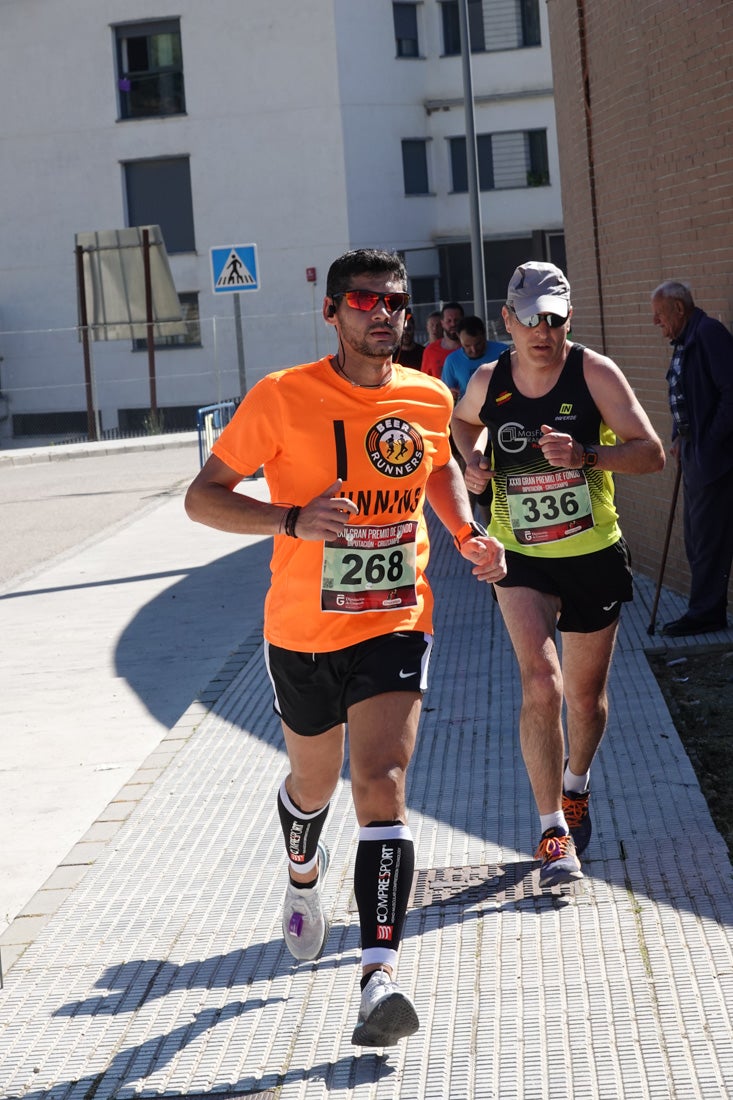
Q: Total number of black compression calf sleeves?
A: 2